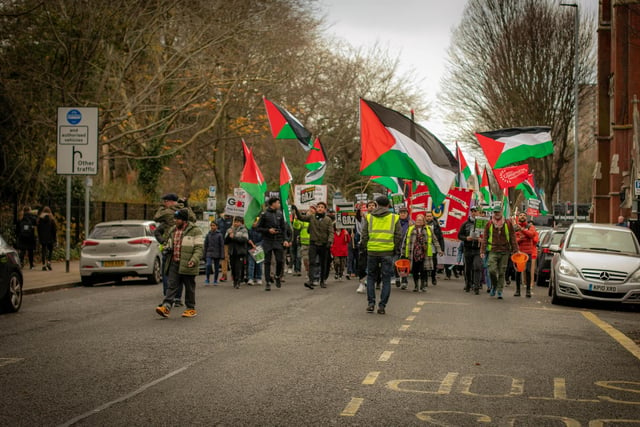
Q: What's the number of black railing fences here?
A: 1